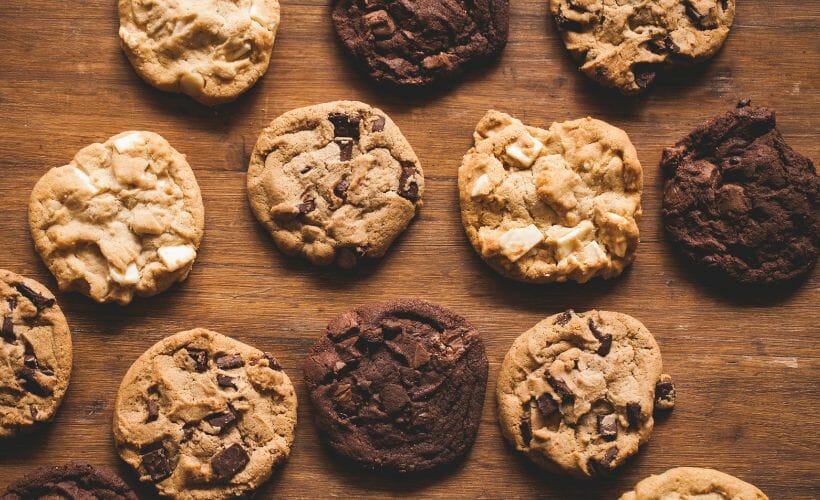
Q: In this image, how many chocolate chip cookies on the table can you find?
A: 5